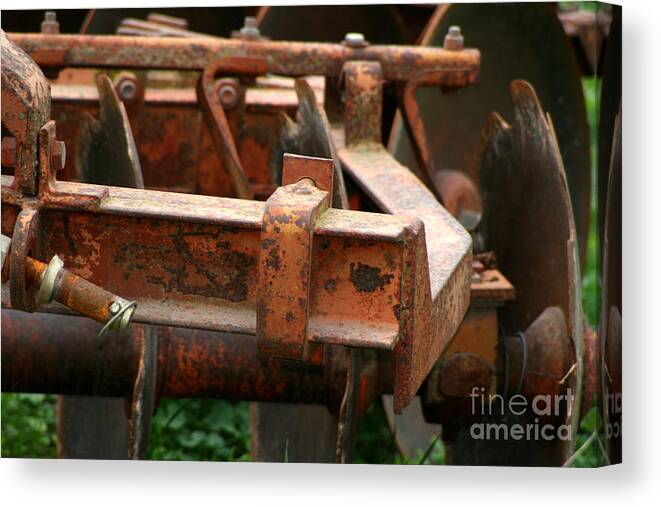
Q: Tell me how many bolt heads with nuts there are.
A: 3